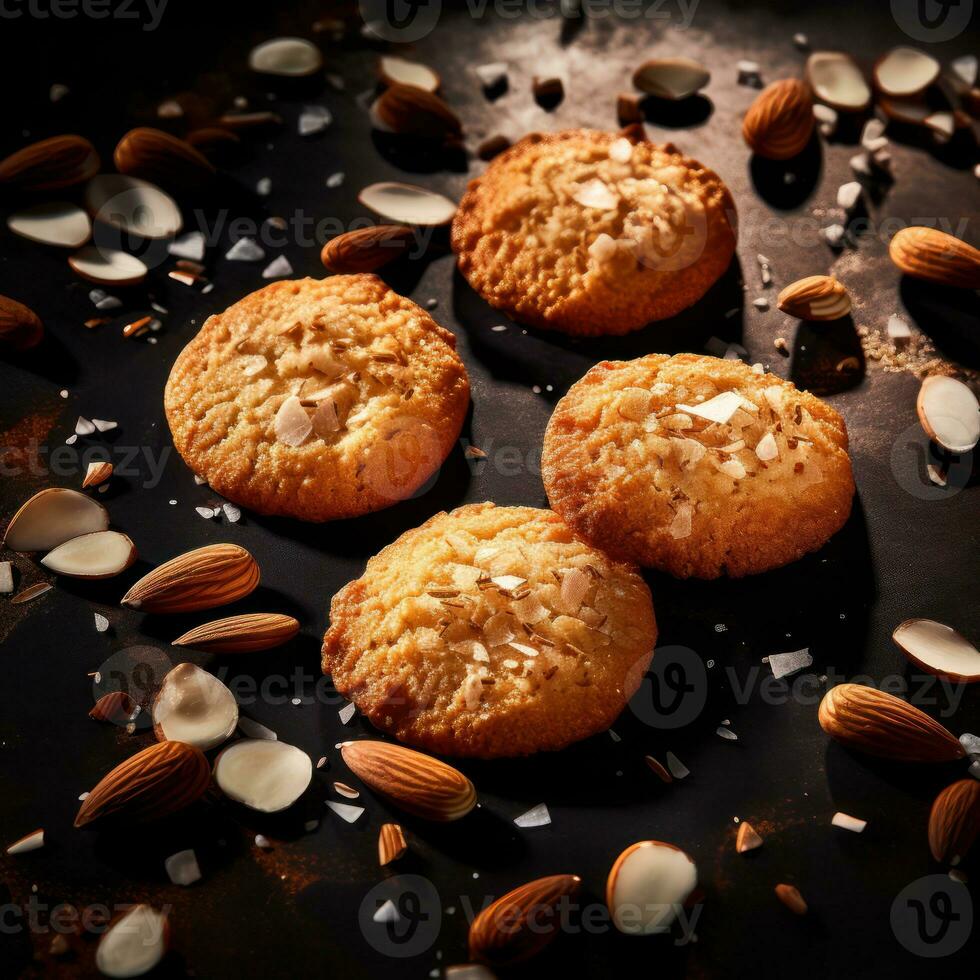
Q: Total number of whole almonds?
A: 15